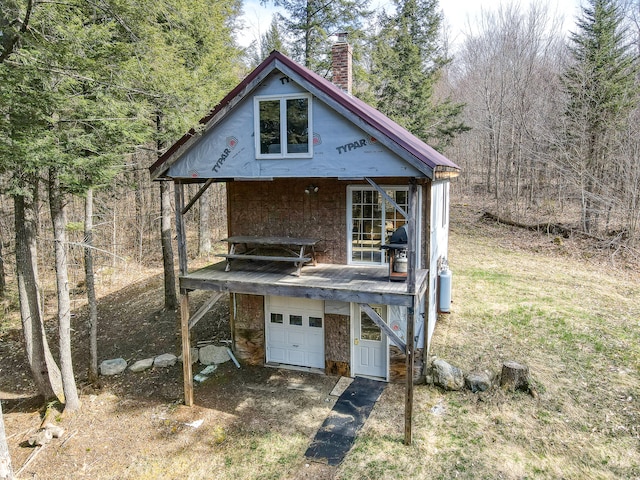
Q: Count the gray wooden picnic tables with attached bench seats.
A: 1